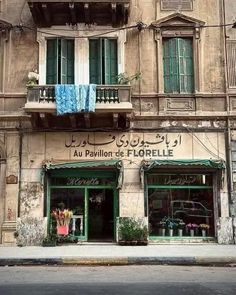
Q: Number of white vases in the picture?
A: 5